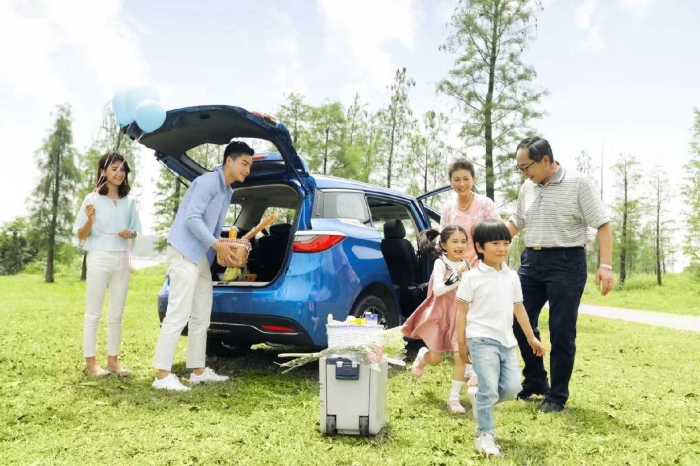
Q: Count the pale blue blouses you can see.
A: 1